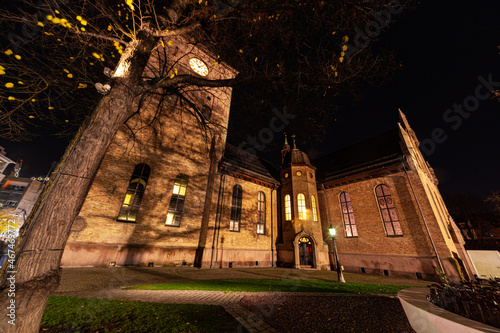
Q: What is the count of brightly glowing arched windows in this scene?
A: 3